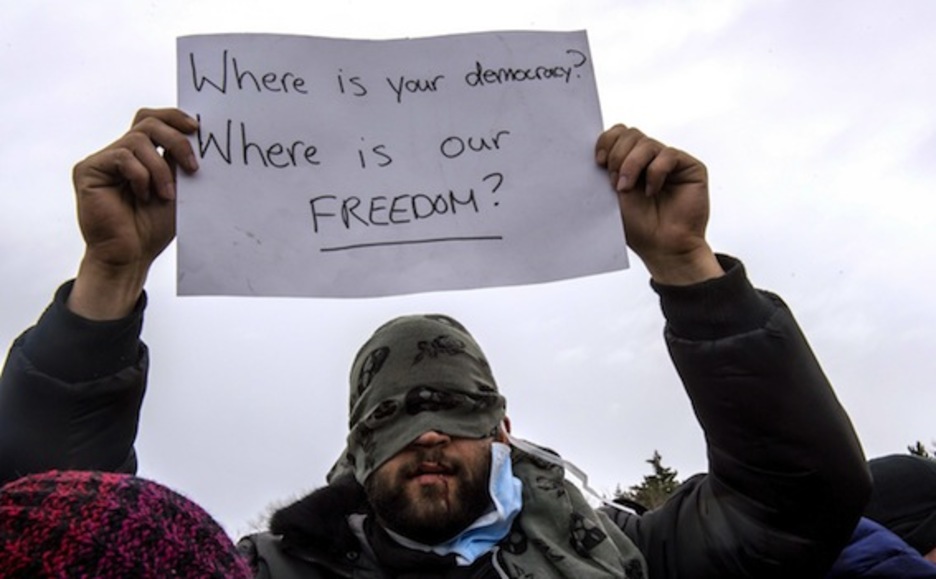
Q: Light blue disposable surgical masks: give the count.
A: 1